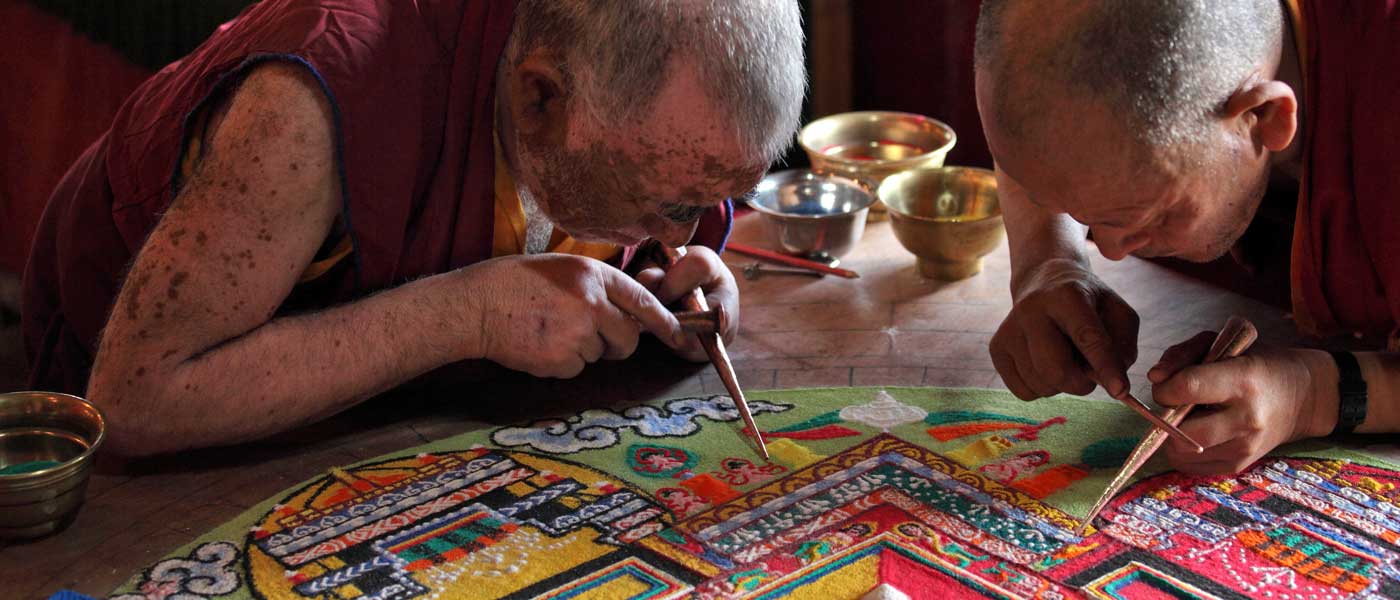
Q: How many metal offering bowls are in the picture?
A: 4